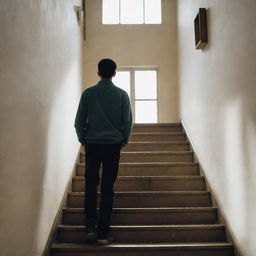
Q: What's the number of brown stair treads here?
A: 10